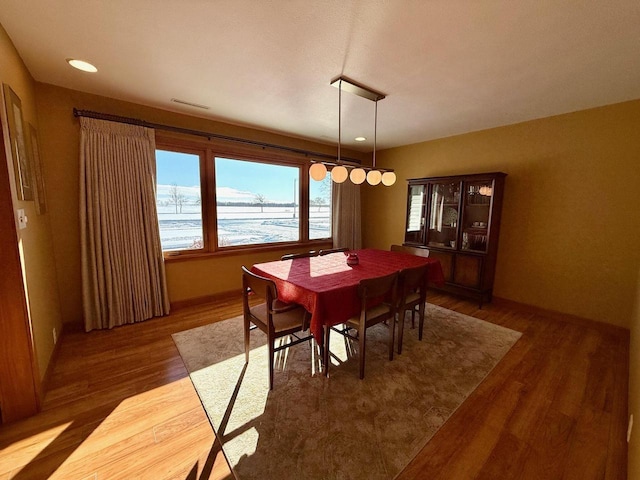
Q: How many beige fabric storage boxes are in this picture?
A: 0